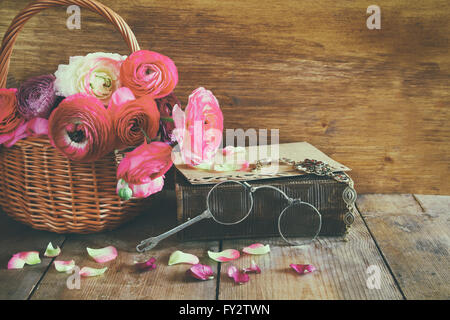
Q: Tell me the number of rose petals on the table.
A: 13